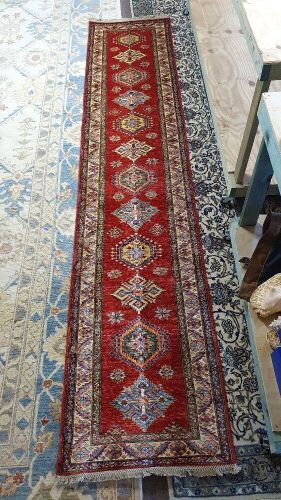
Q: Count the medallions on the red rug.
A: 12